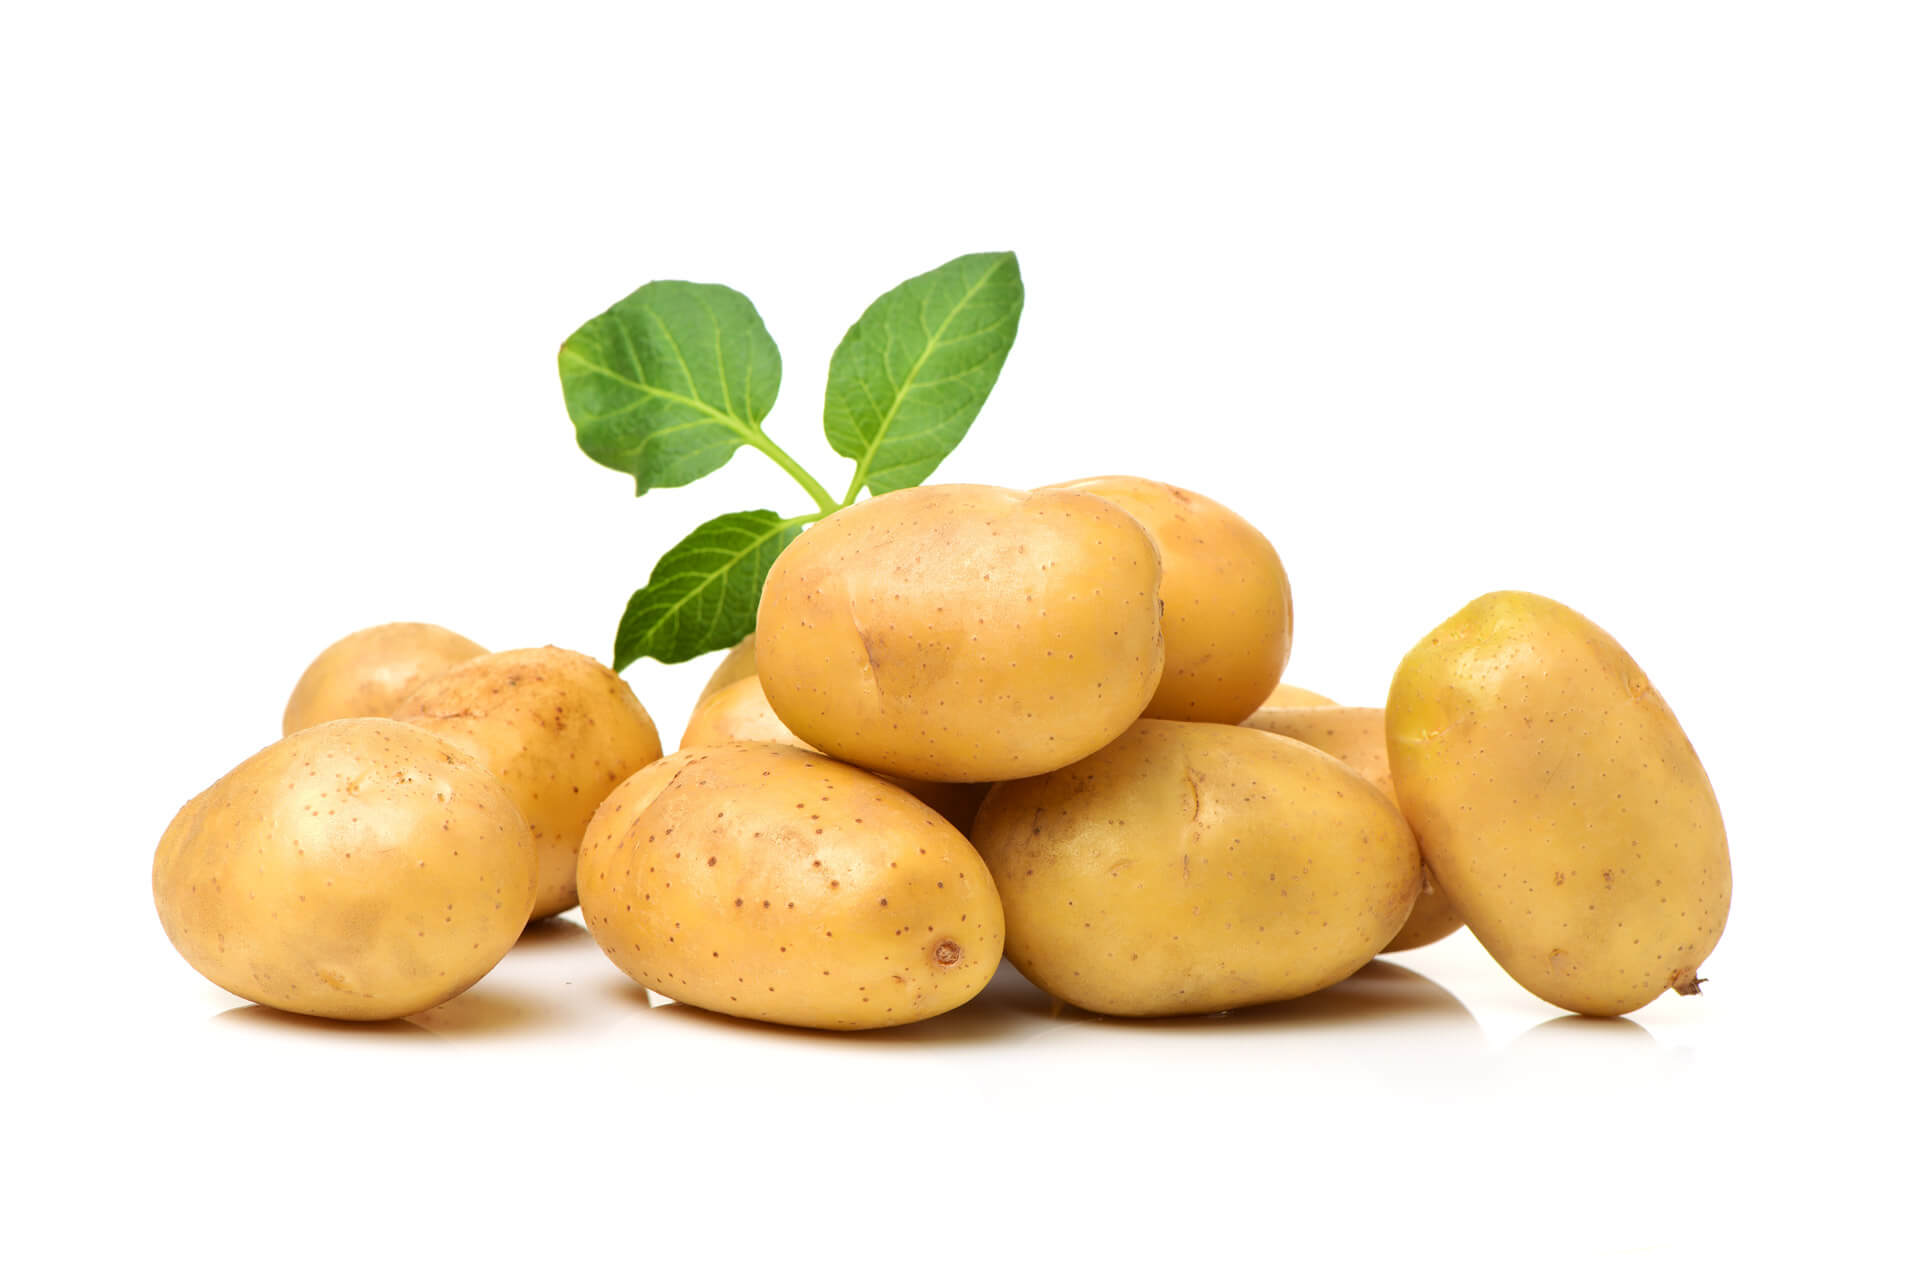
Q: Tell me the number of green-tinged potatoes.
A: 1